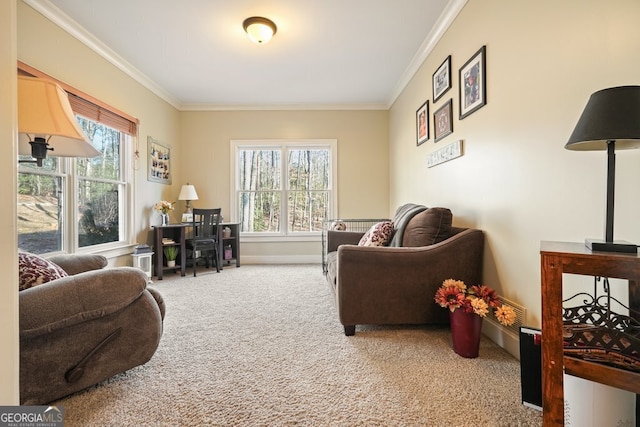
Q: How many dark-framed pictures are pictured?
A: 4